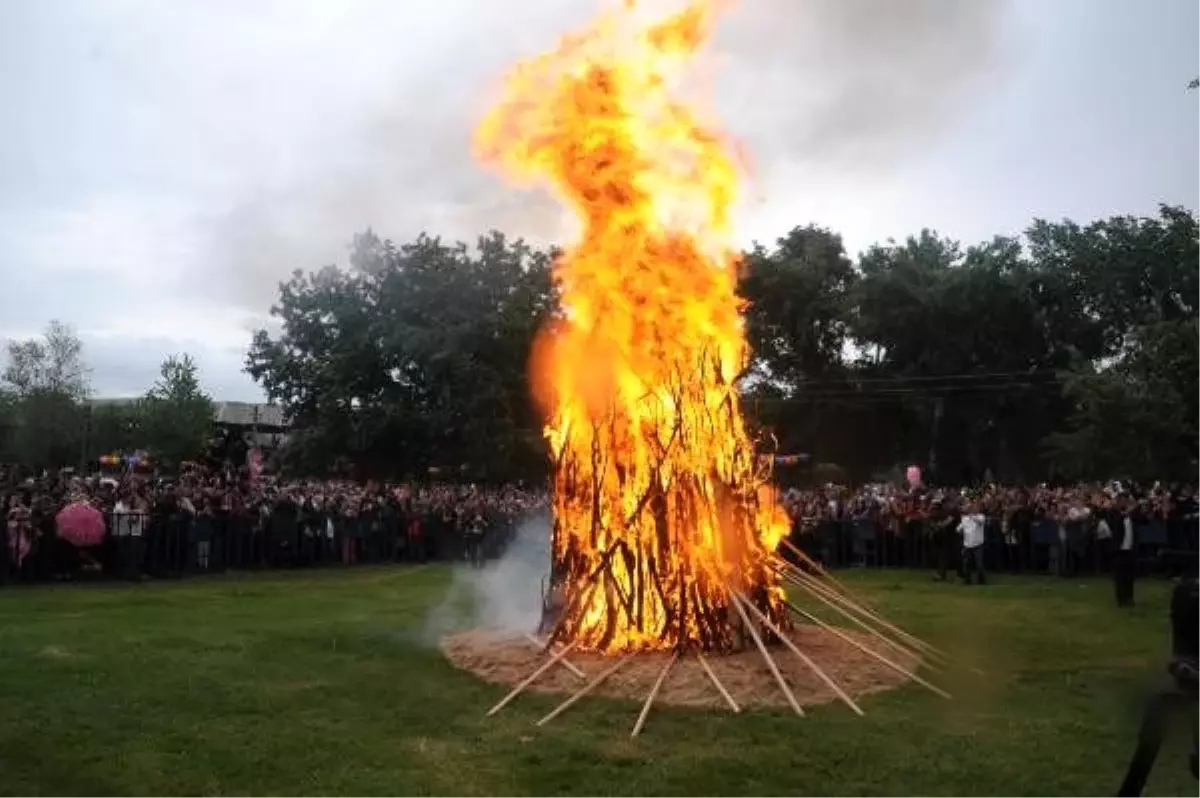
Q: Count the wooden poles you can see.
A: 12